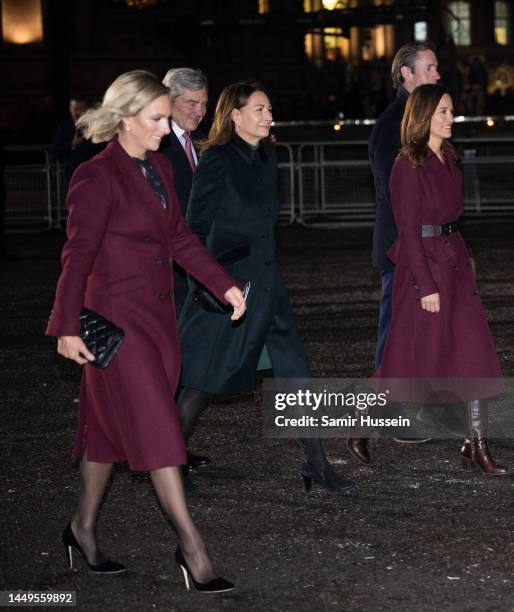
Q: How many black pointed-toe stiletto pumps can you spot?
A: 2